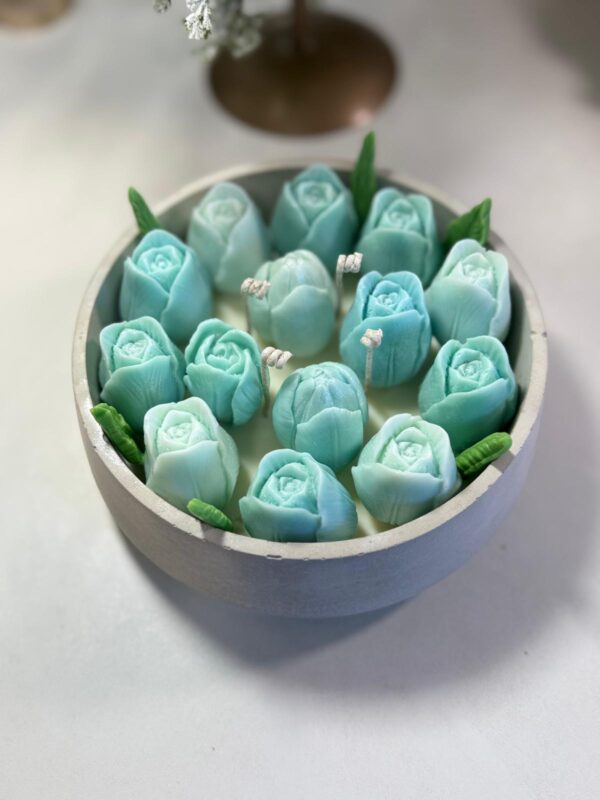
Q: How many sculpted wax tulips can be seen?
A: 14